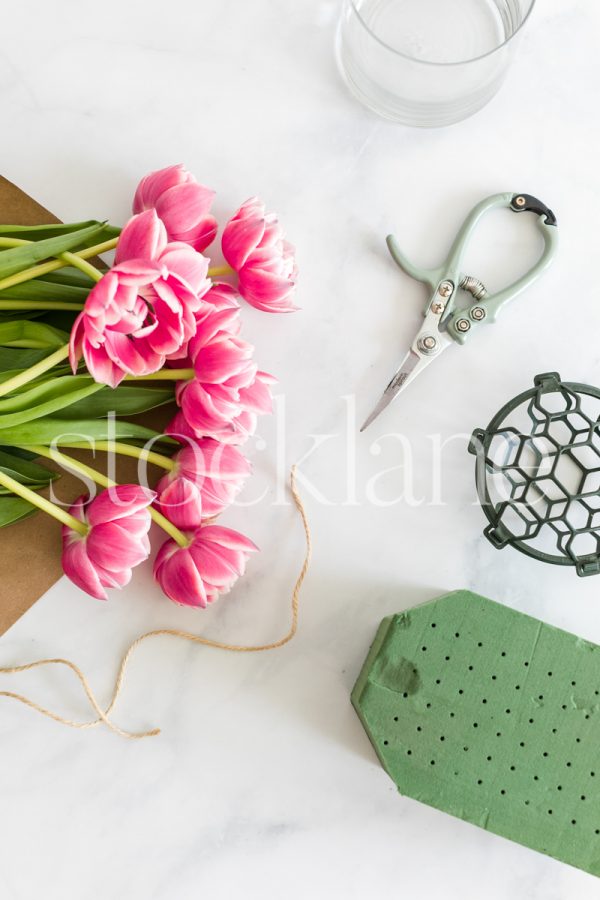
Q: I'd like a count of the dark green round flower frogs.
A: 1